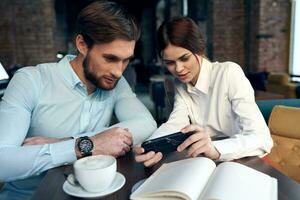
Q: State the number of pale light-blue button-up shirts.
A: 1